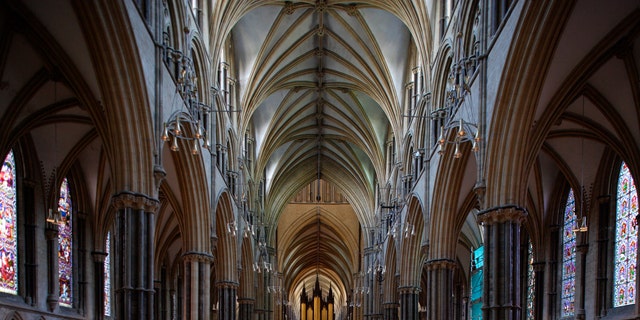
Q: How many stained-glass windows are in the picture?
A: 6